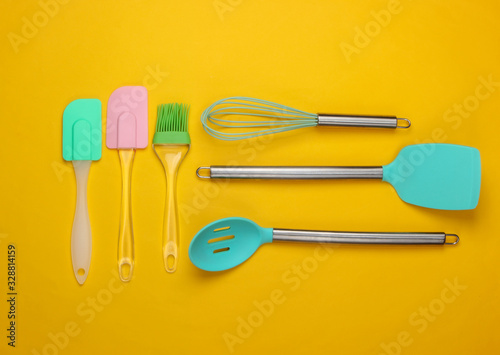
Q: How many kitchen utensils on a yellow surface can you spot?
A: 6